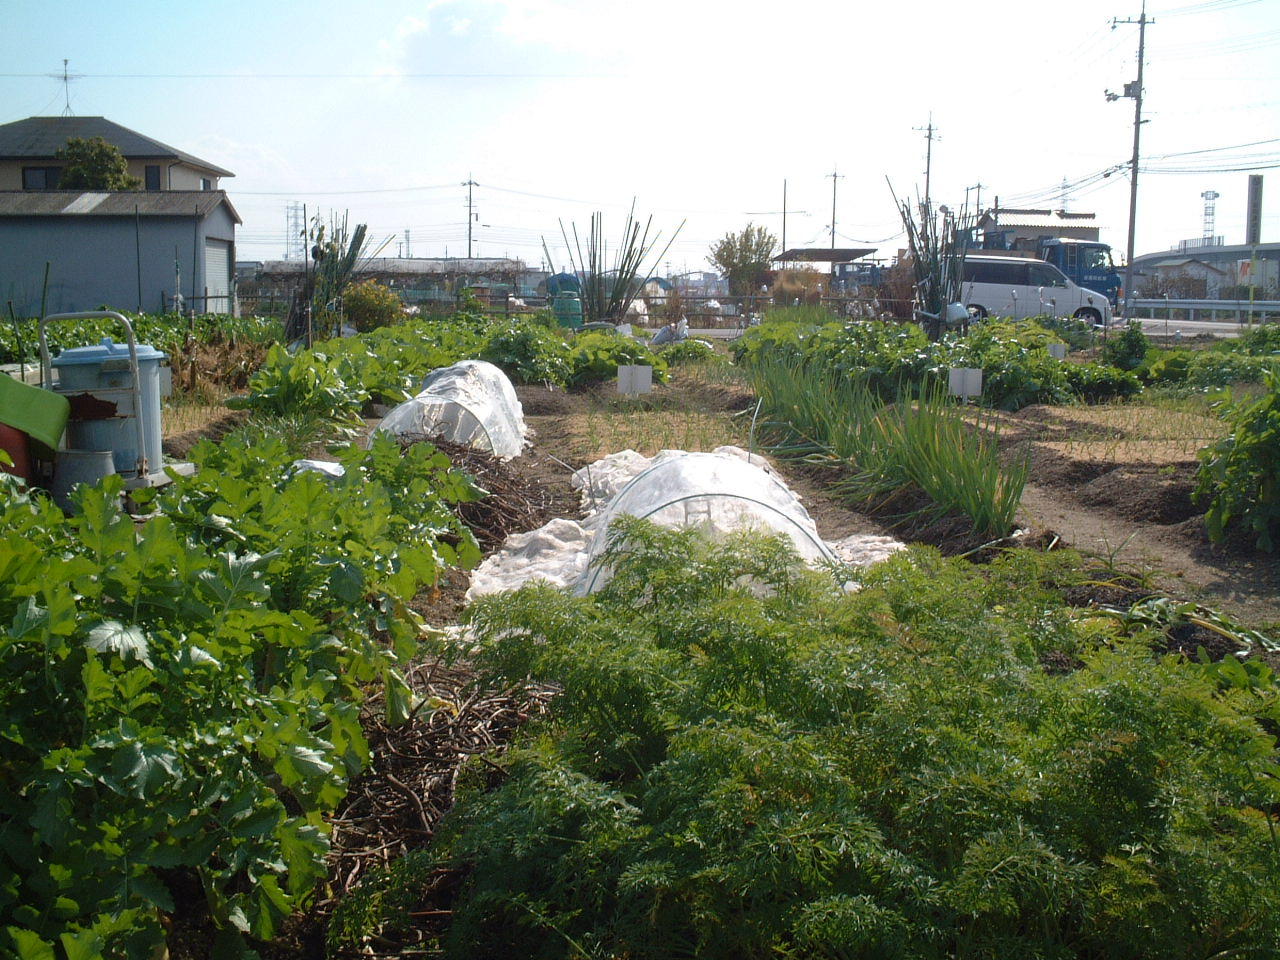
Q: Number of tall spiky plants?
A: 3